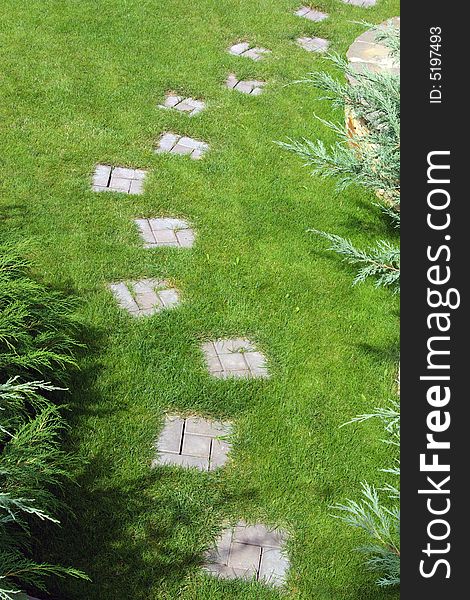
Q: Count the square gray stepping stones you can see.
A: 13